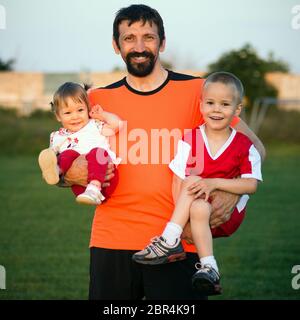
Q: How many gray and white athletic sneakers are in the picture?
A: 2